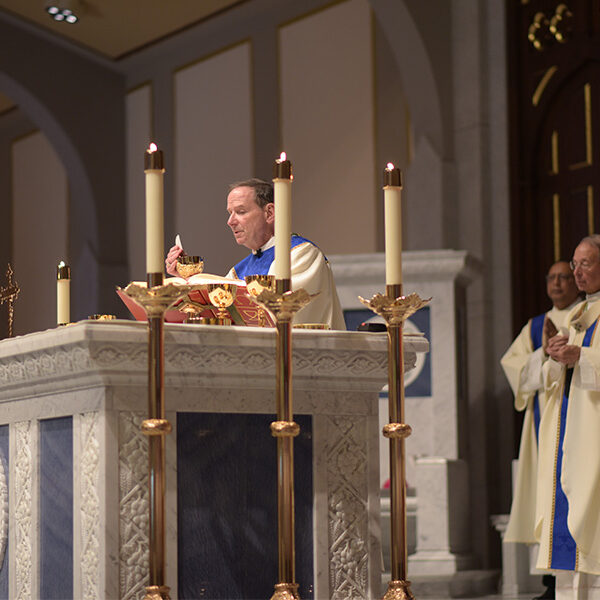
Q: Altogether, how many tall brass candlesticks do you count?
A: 3